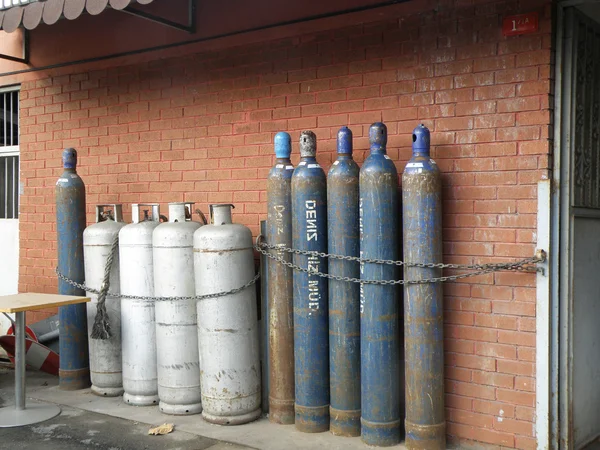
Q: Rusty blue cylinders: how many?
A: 6